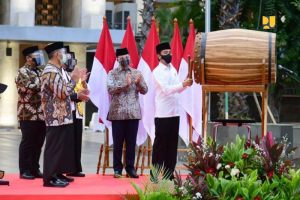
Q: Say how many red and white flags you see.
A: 5